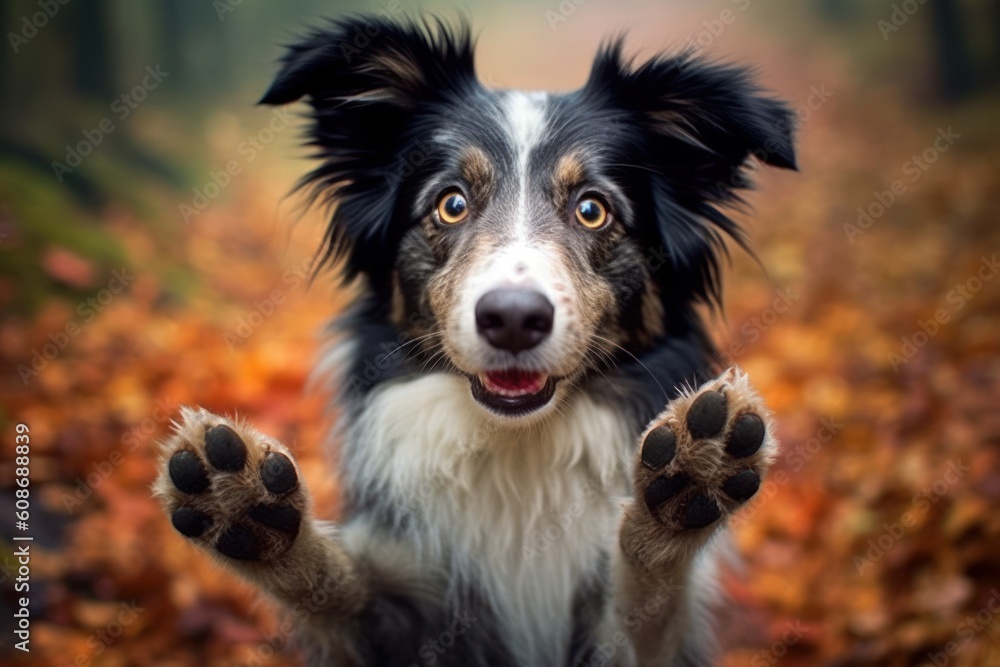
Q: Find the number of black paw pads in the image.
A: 12